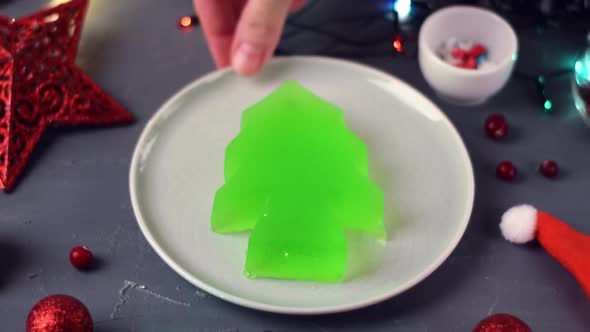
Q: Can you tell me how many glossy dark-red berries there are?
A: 4